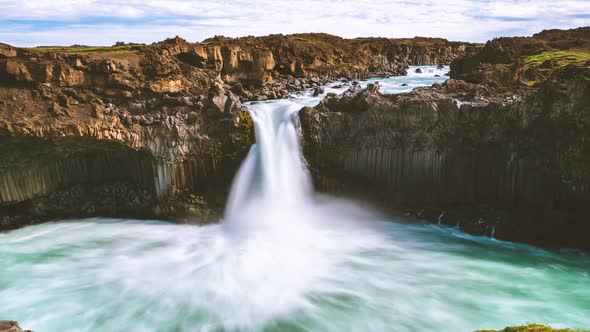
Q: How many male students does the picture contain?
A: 0